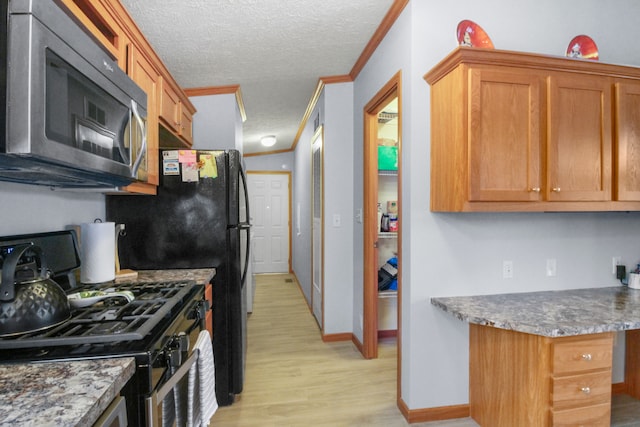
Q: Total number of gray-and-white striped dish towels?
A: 1